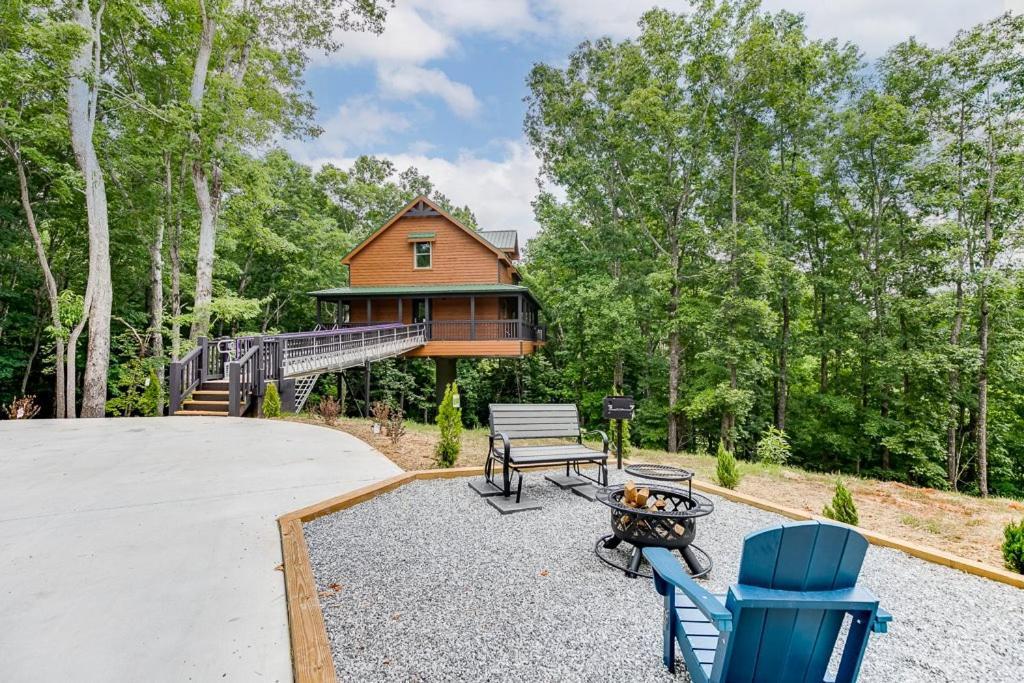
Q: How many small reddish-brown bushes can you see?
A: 4